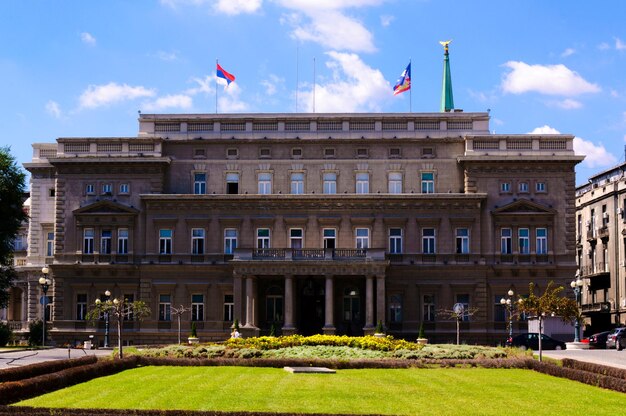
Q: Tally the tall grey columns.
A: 6